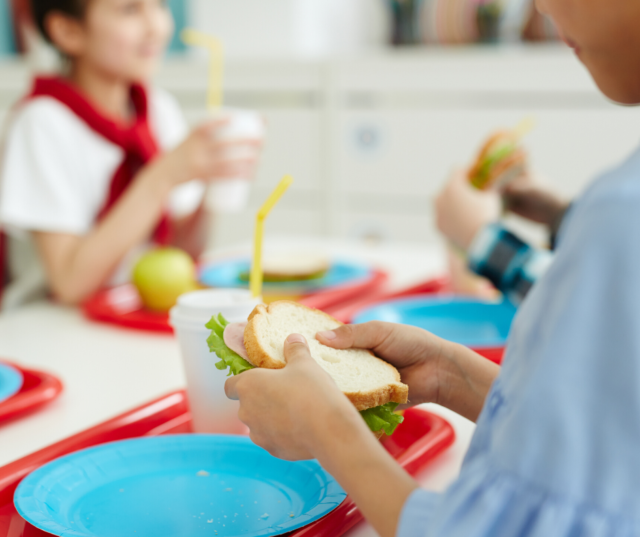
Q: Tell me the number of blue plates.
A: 4